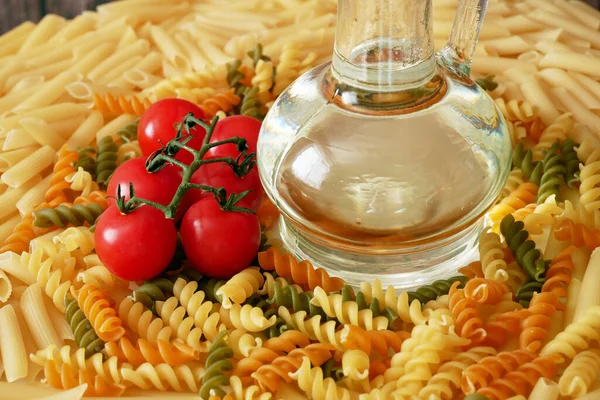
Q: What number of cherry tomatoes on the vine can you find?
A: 6